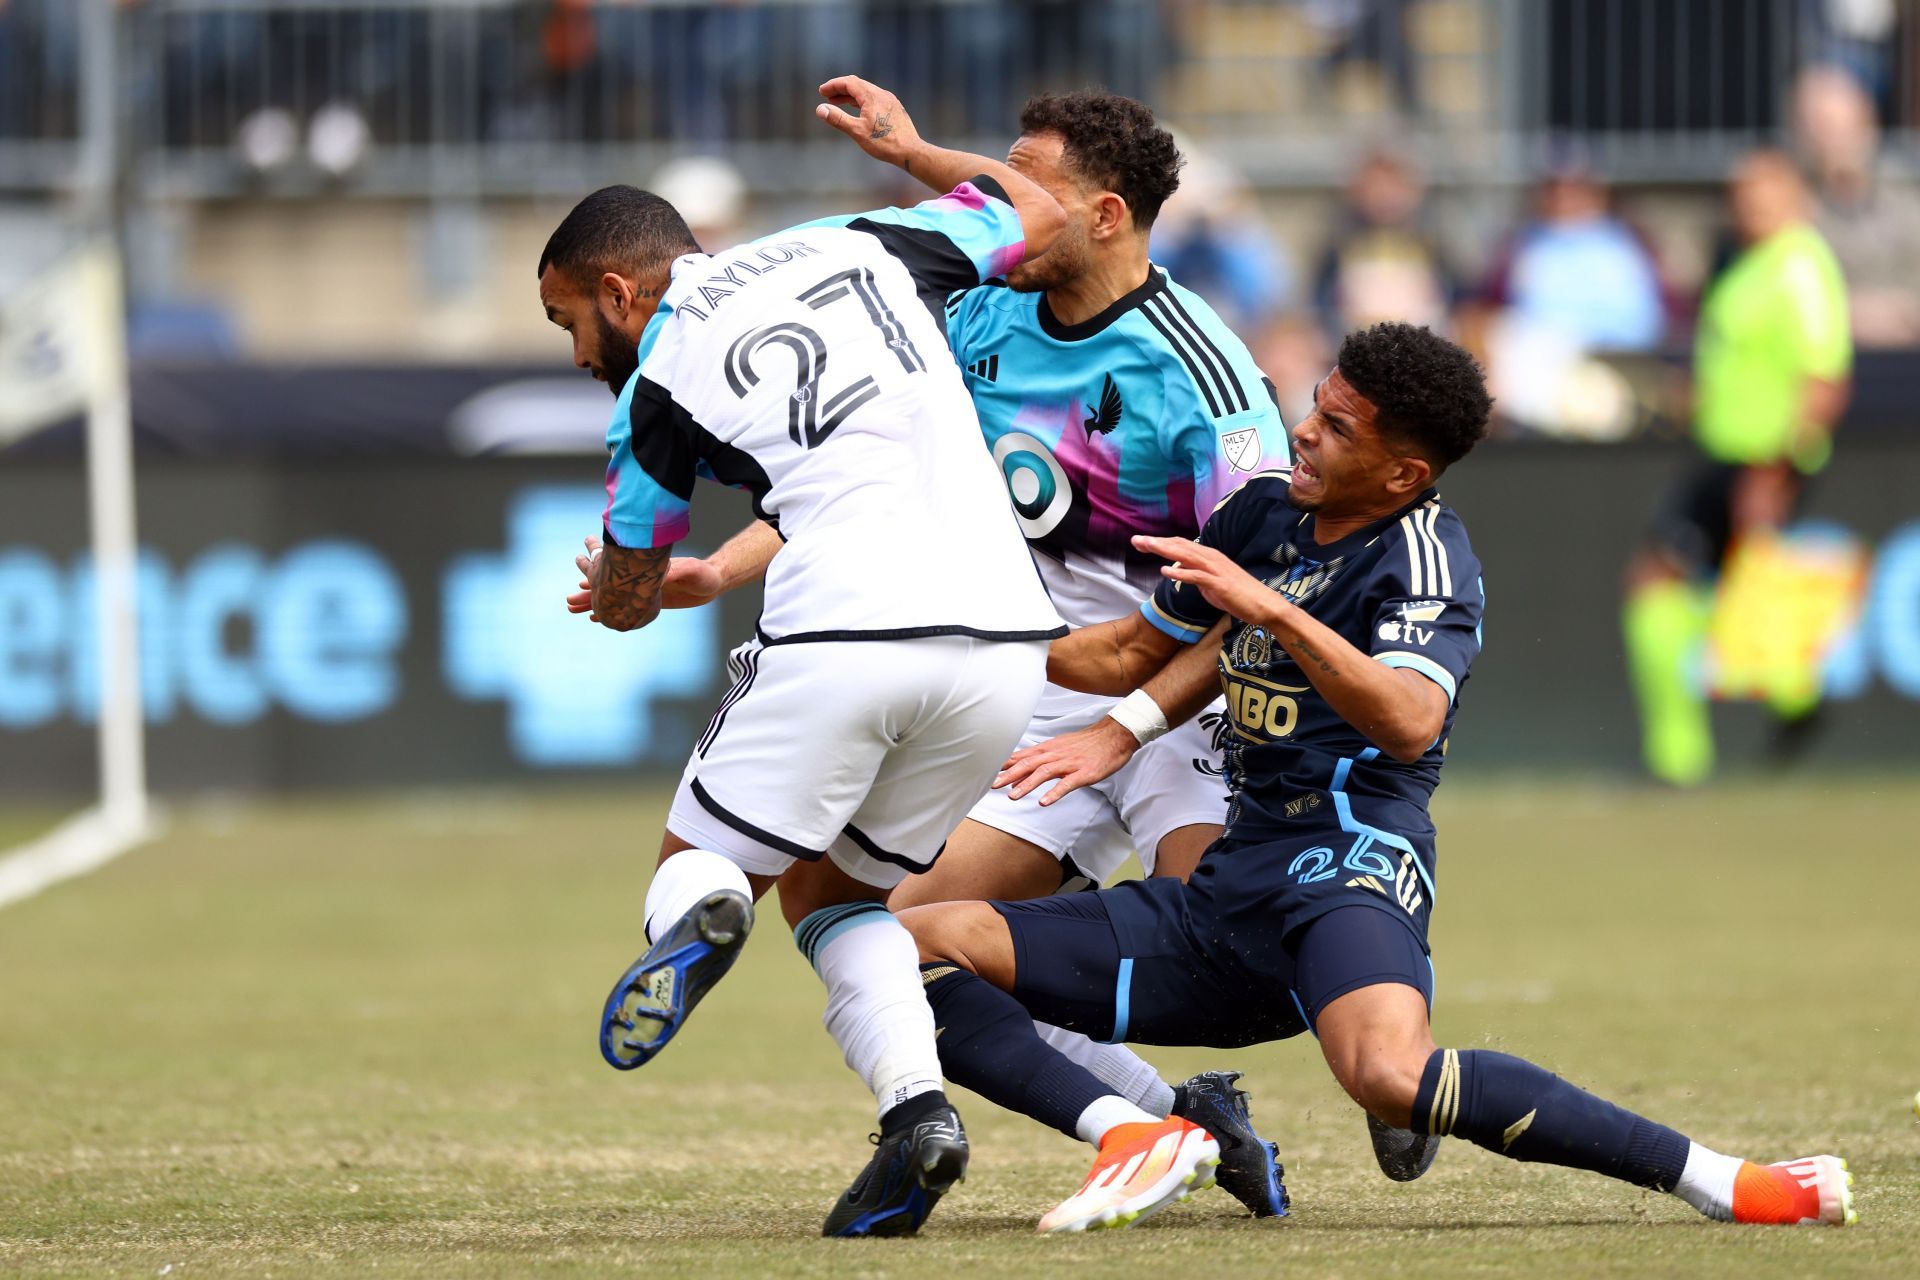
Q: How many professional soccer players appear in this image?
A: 3